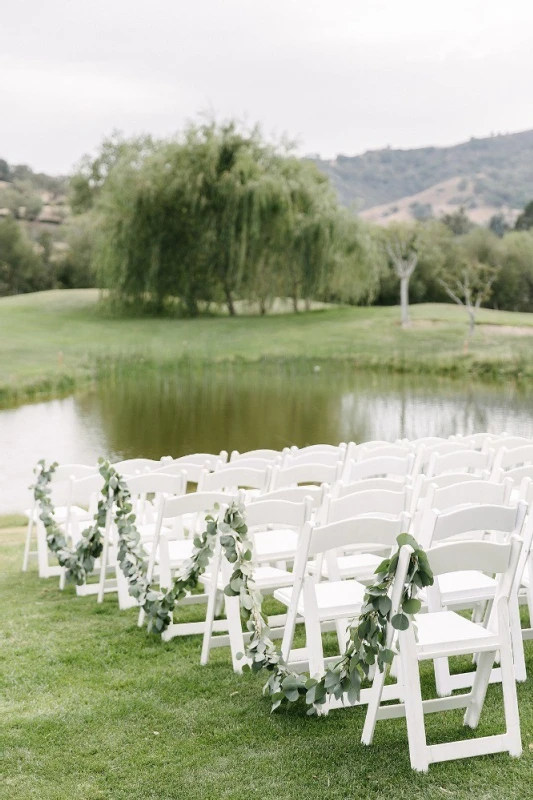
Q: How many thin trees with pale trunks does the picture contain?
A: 2